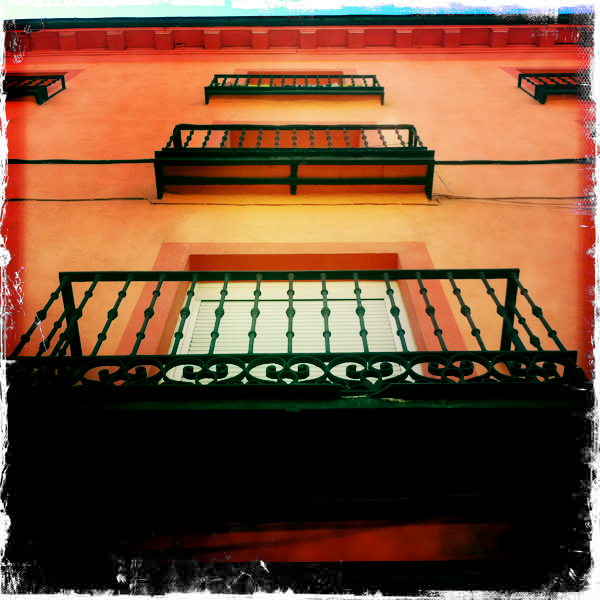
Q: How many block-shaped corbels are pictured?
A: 12